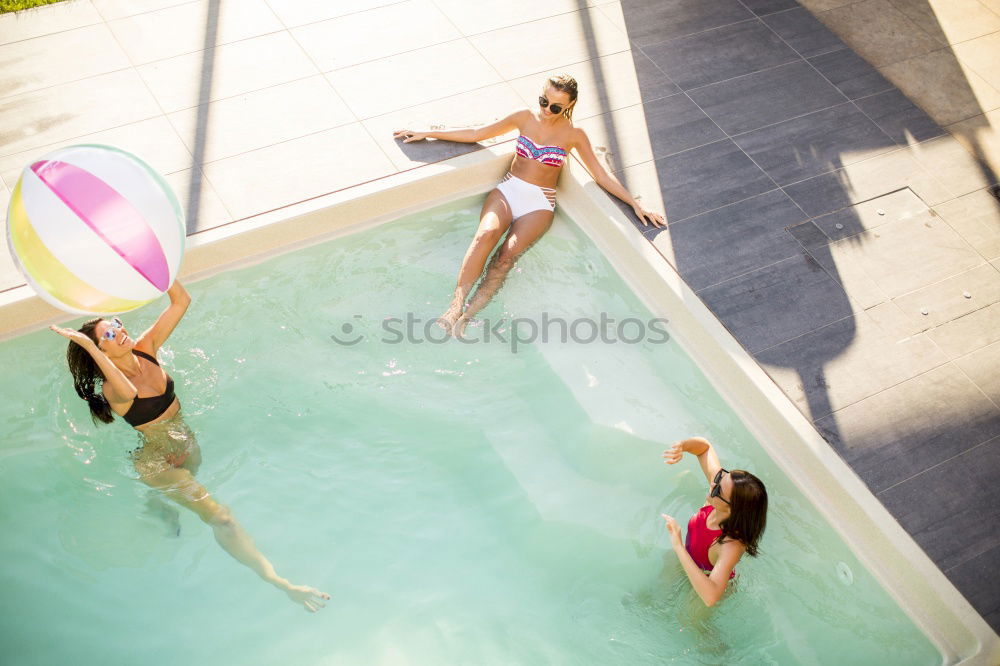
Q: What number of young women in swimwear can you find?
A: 3